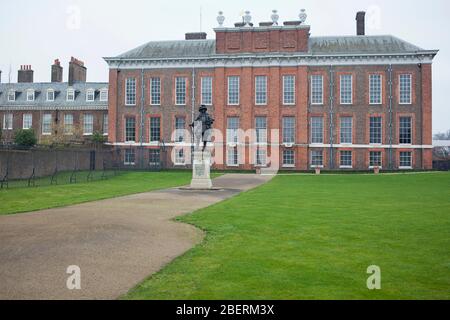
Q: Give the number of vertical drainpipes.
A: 4